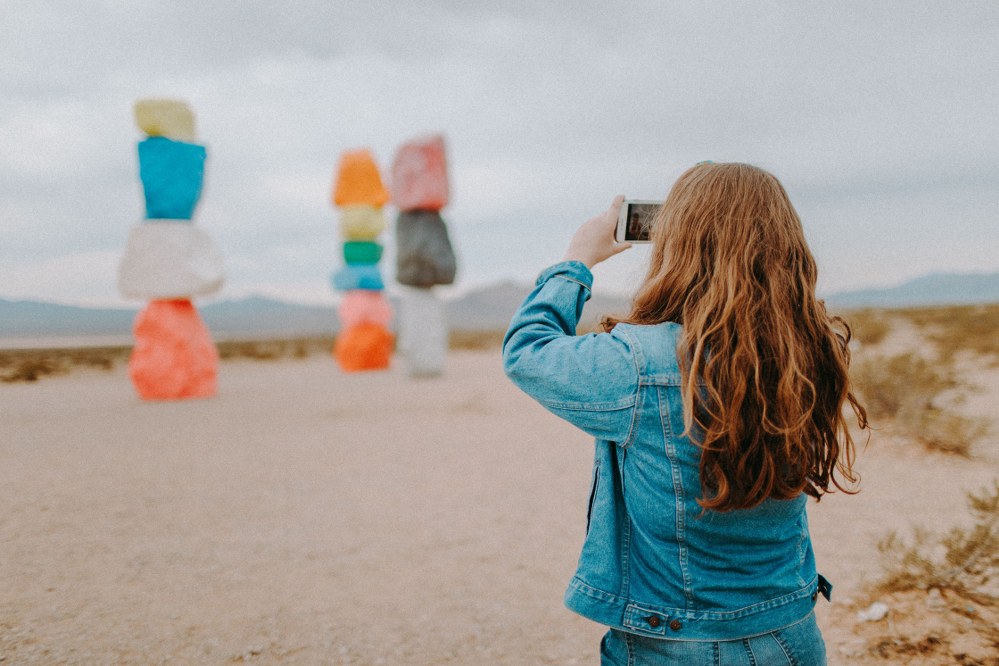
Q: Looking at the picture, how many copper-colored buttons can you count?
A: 2